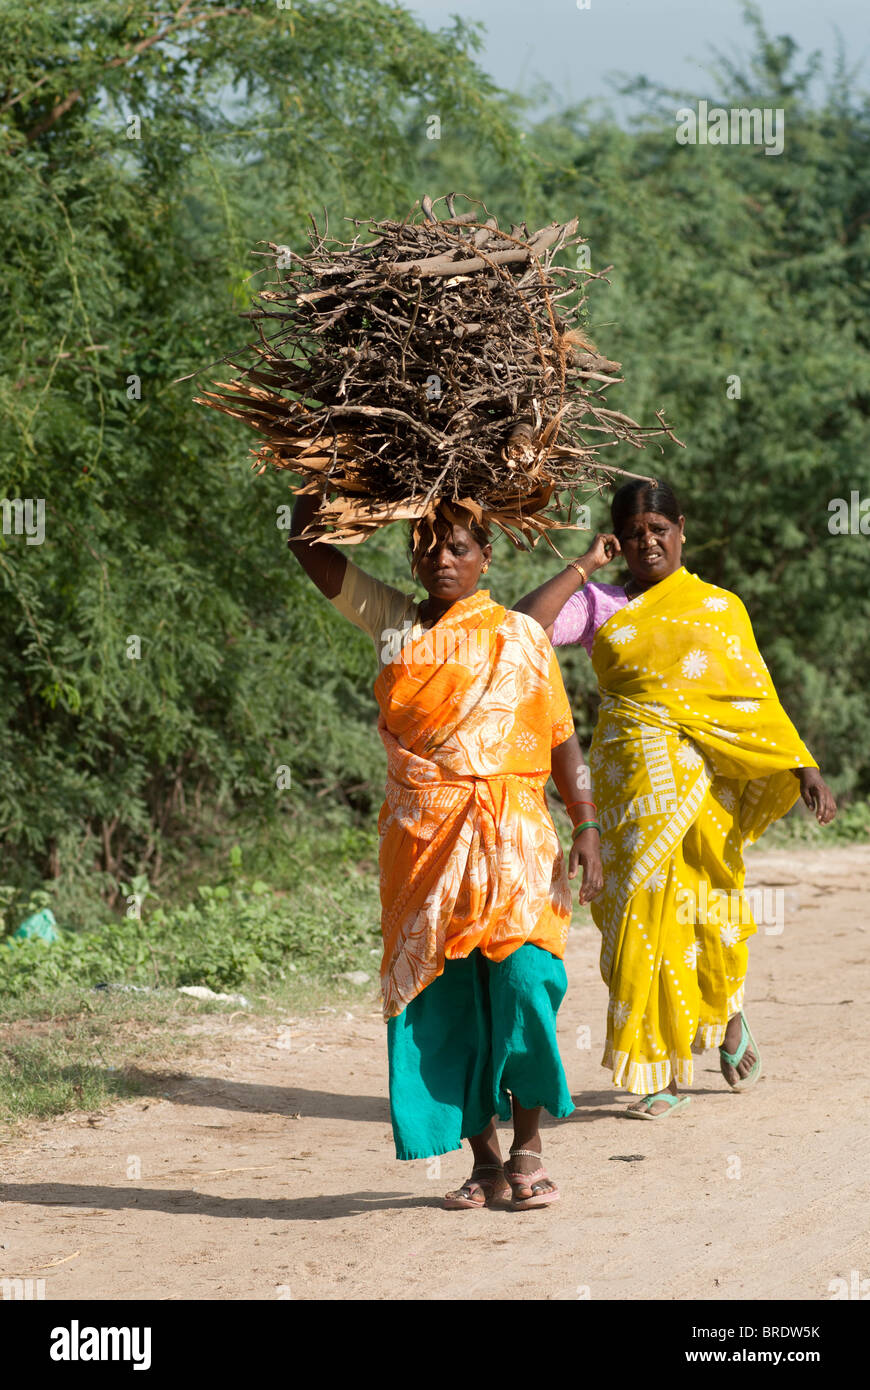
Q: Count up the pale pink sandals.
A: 2